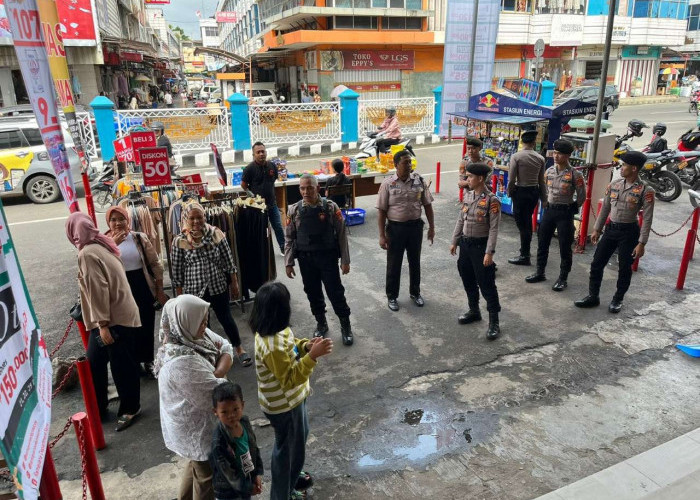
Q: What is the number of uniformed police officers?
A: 7